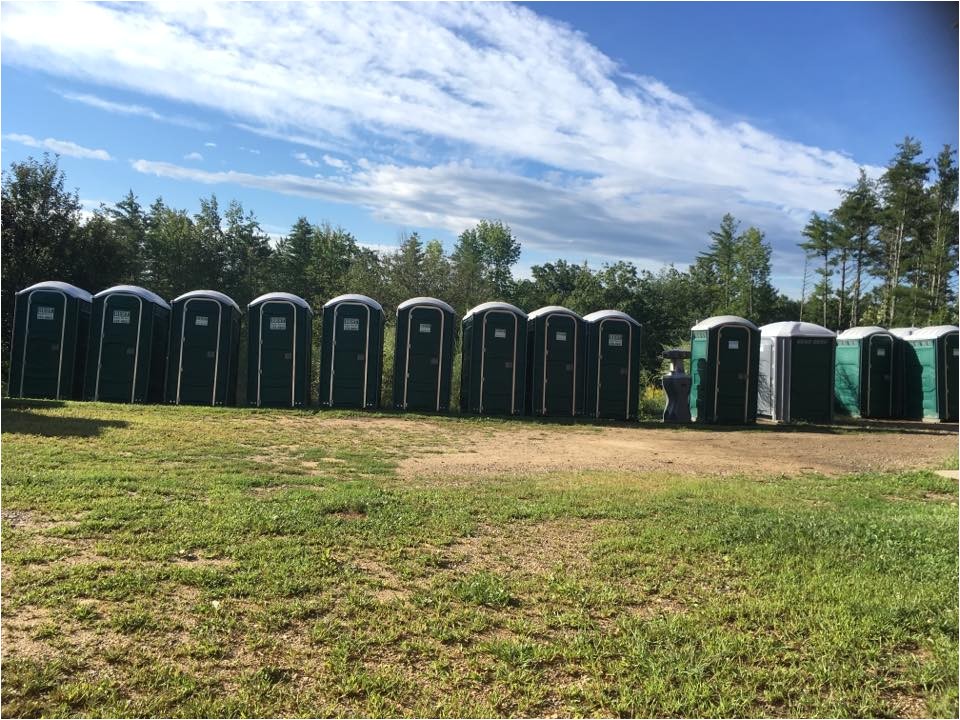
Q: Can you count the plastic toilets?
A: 14